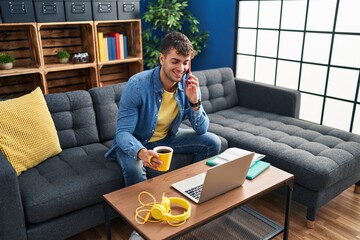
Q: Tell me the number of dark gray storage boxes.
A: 5